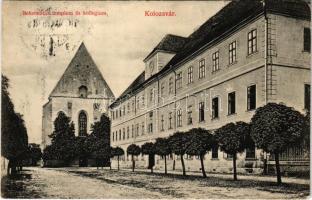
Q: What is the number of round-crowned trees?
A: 8